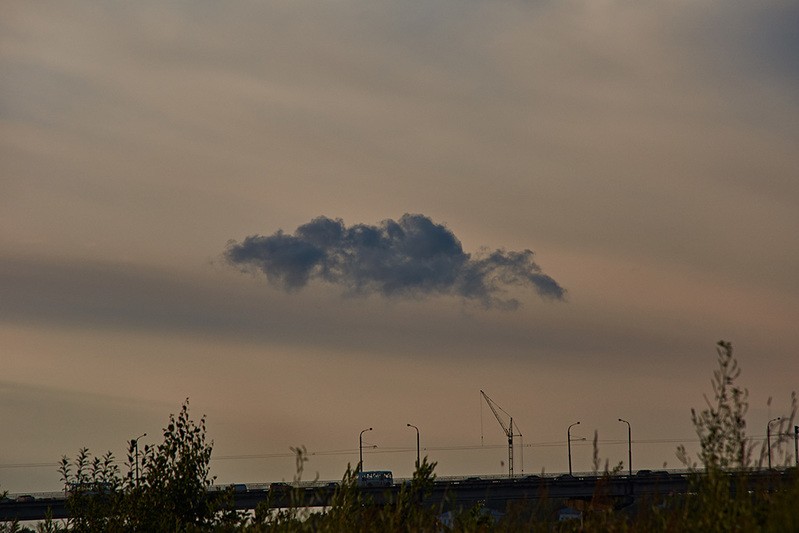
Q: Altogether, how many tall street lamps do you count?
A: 6